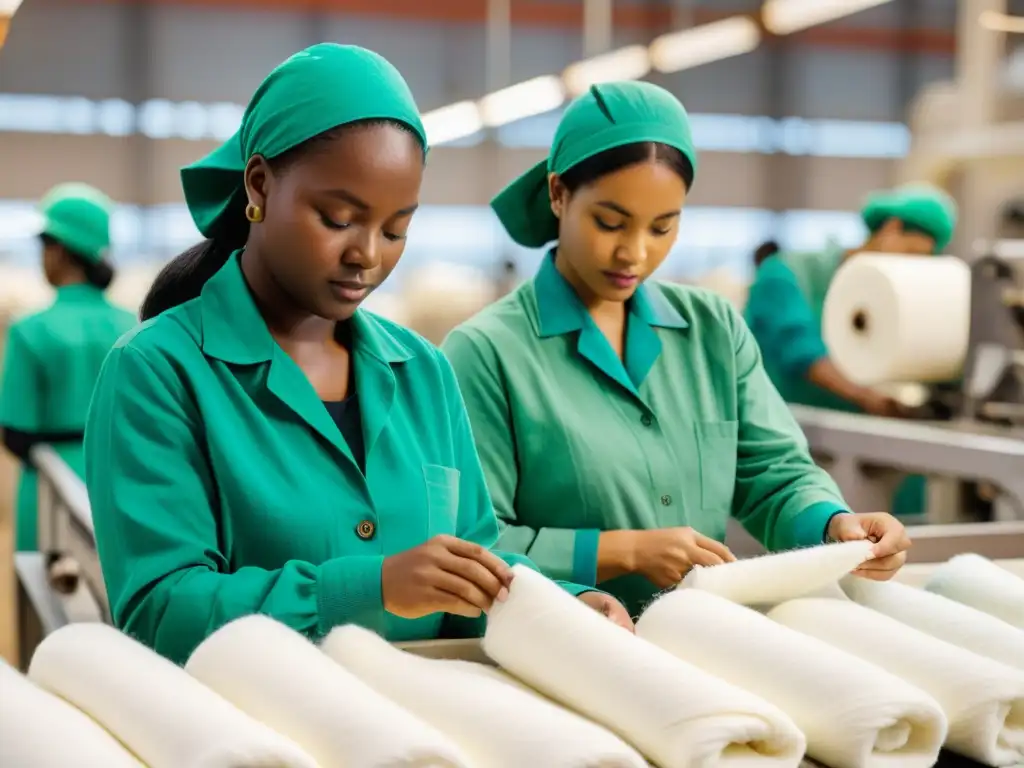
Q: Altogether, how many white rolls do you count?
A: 11